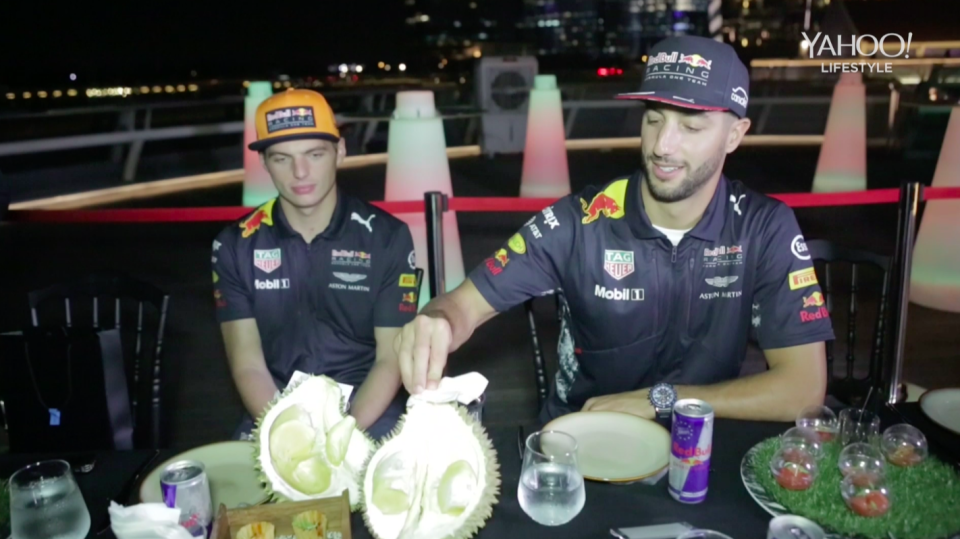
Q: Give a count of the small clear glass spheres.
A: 6